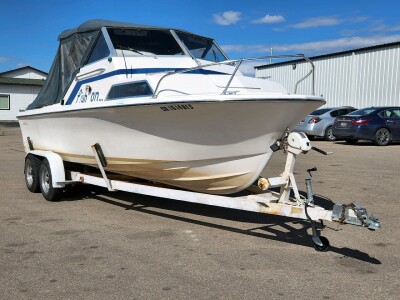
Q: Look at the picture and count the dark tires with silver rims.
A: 4